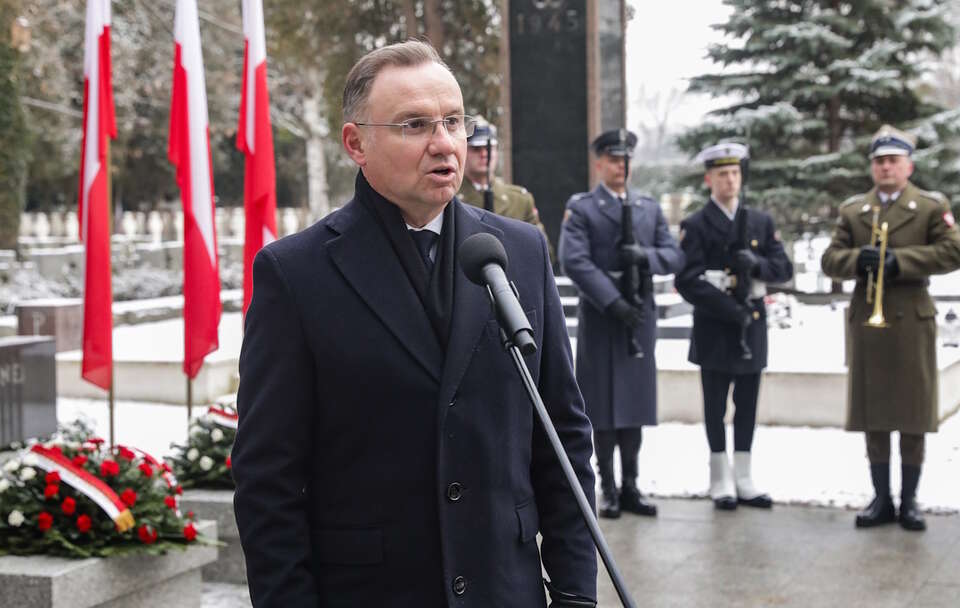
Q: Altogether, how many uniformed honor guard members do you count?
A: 4